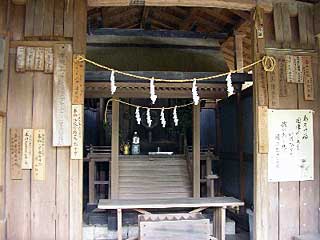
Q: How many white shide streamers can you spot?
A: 8